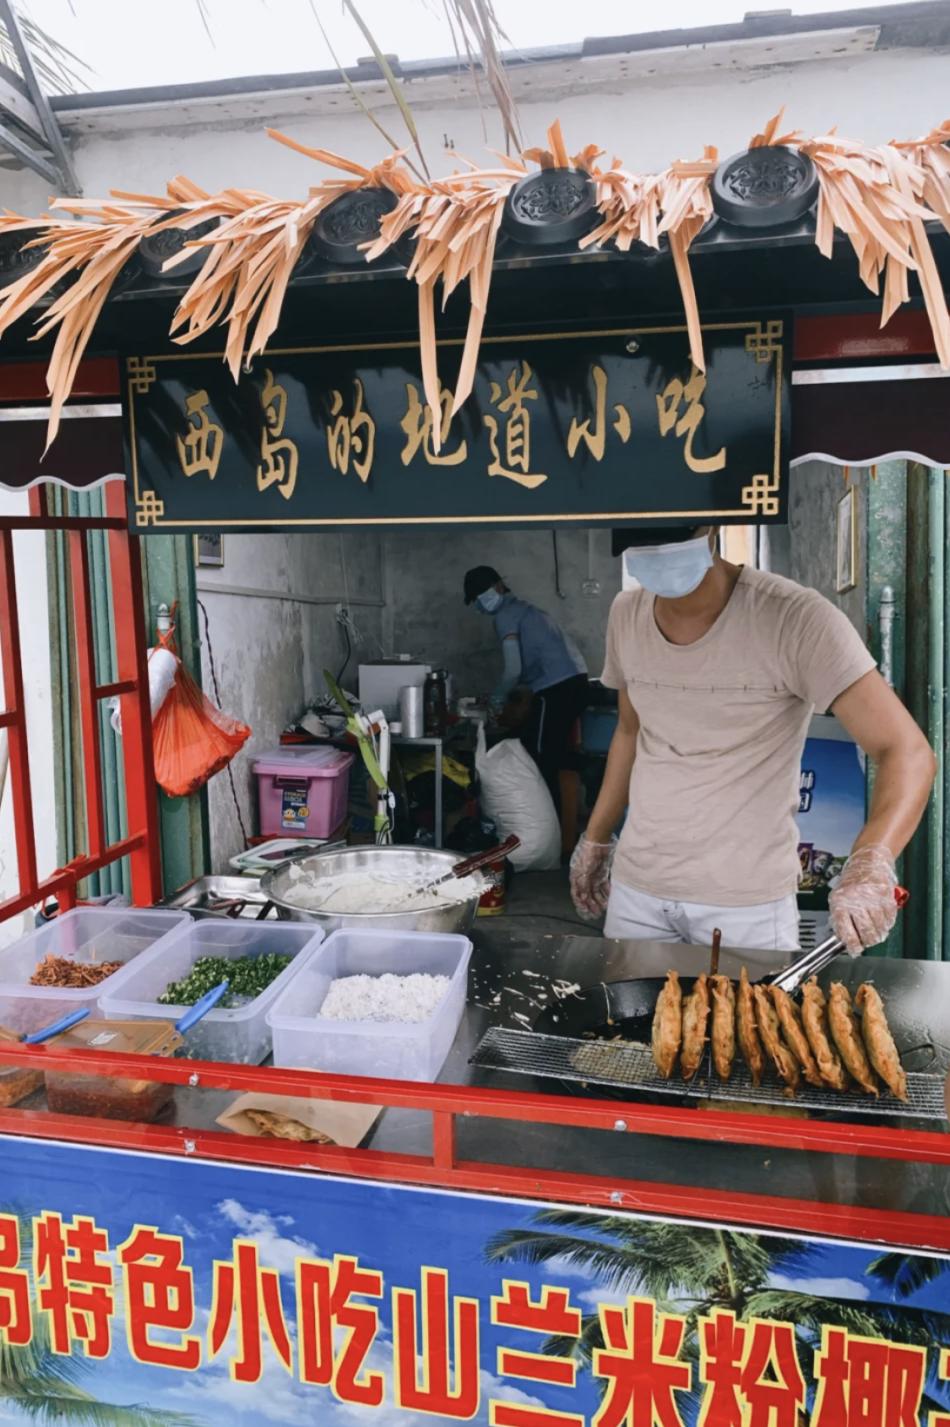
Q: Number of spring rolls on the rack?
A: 9